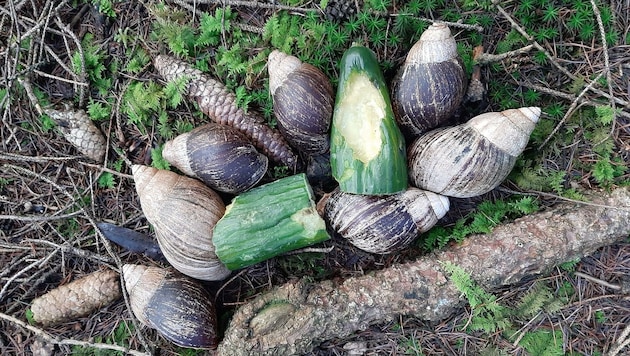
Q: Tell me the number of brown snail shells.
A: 7